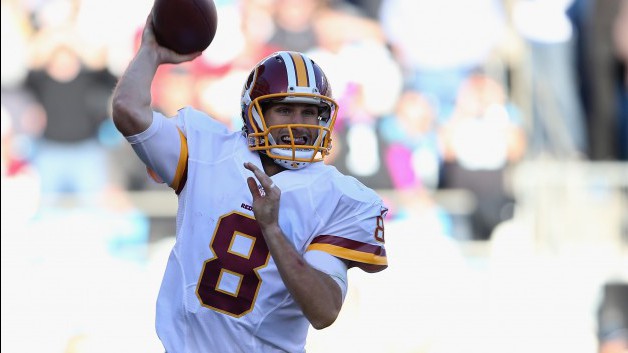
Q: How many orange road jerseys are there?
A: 0